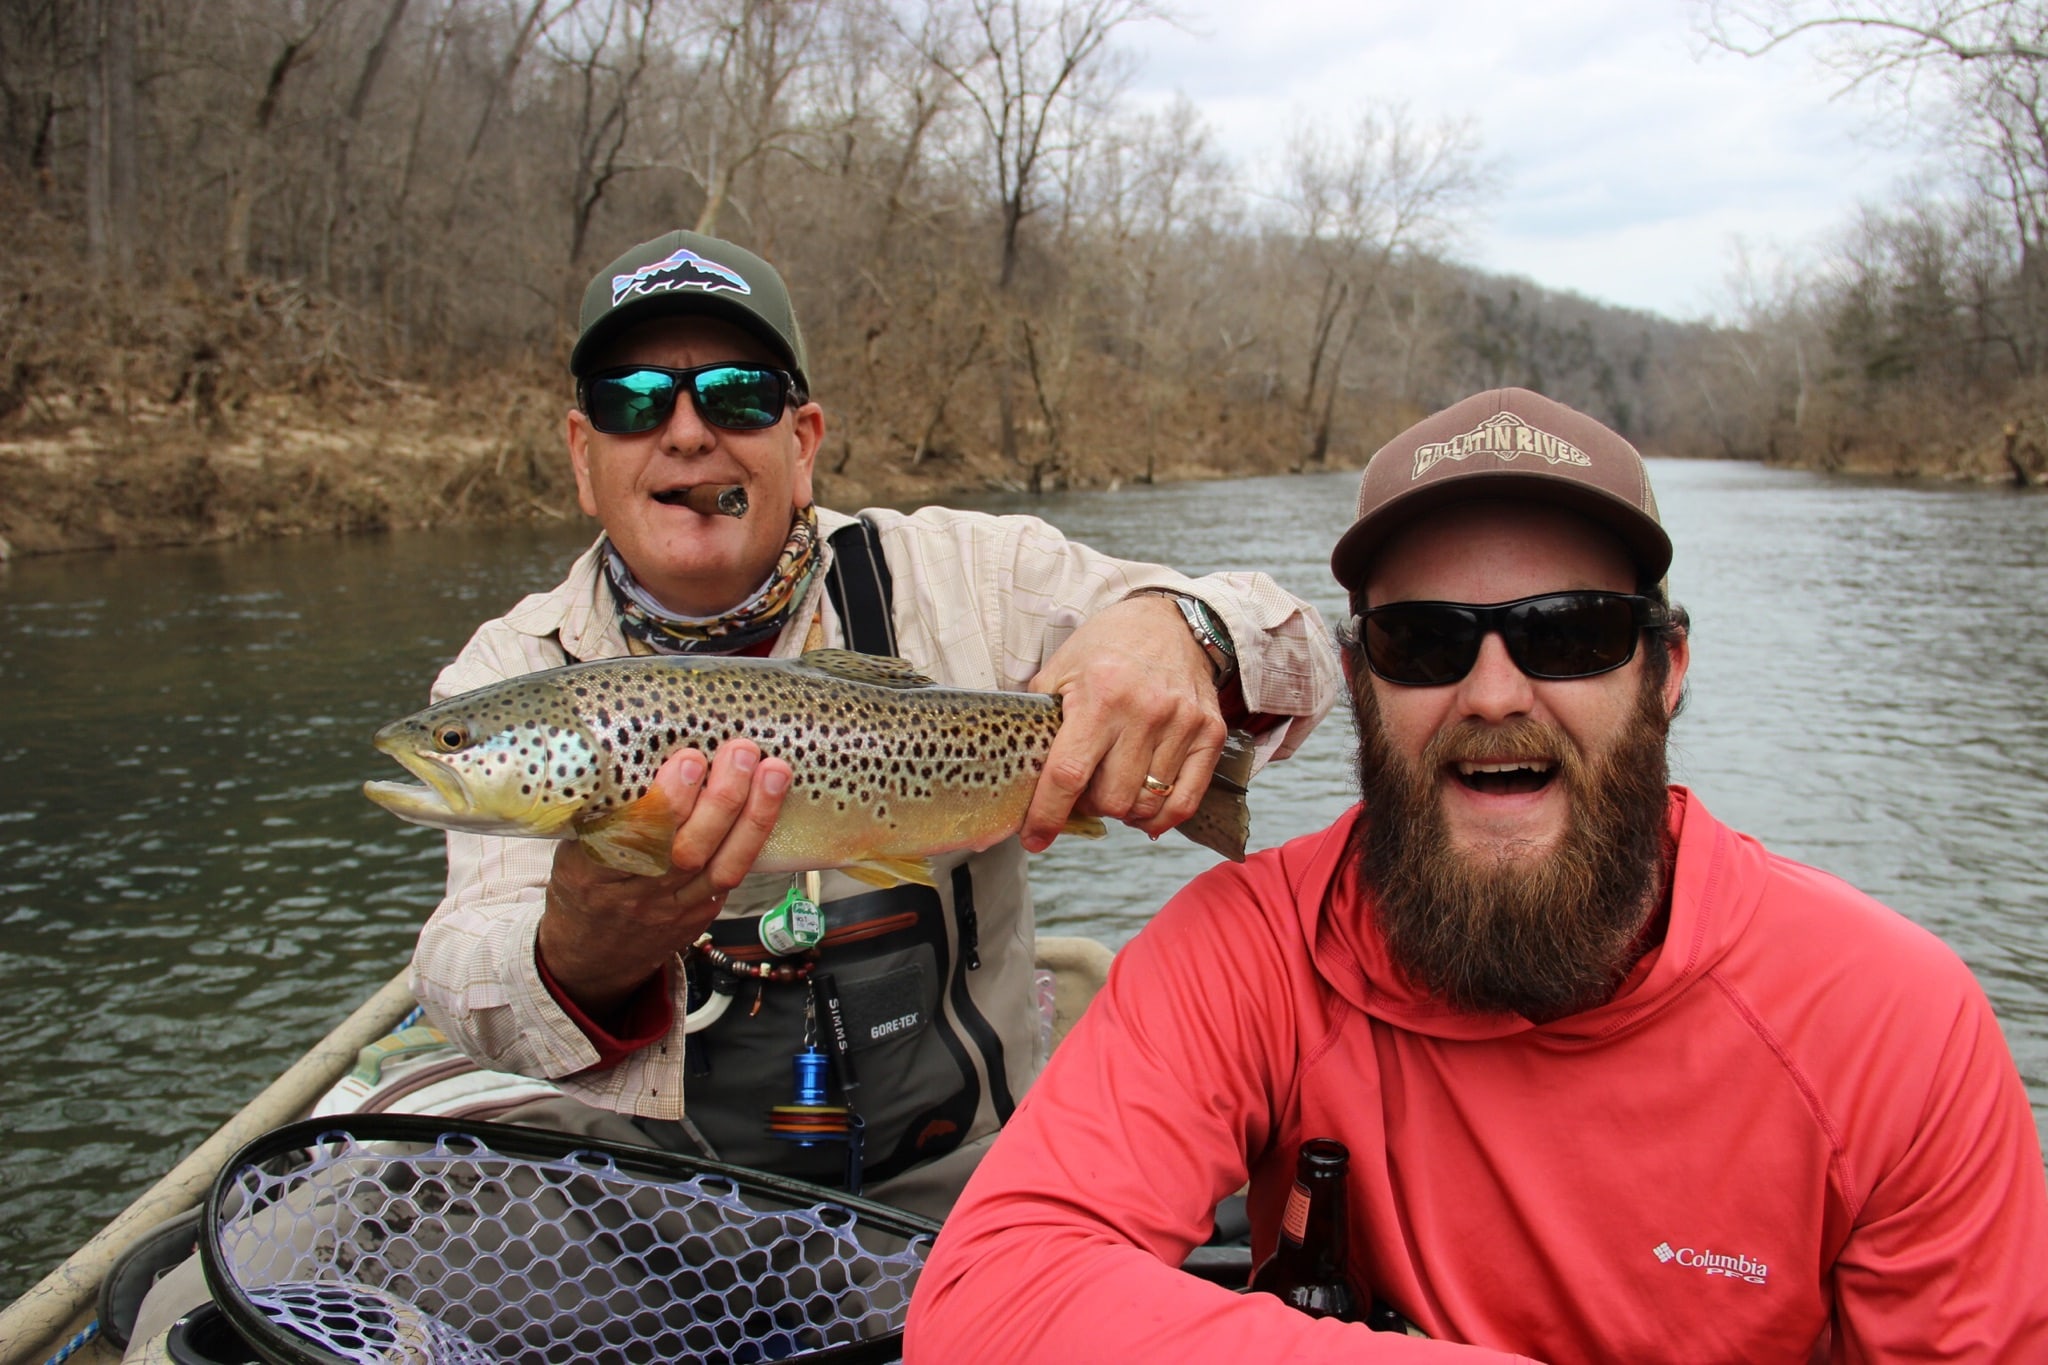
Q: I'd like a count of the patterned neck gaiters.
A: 1